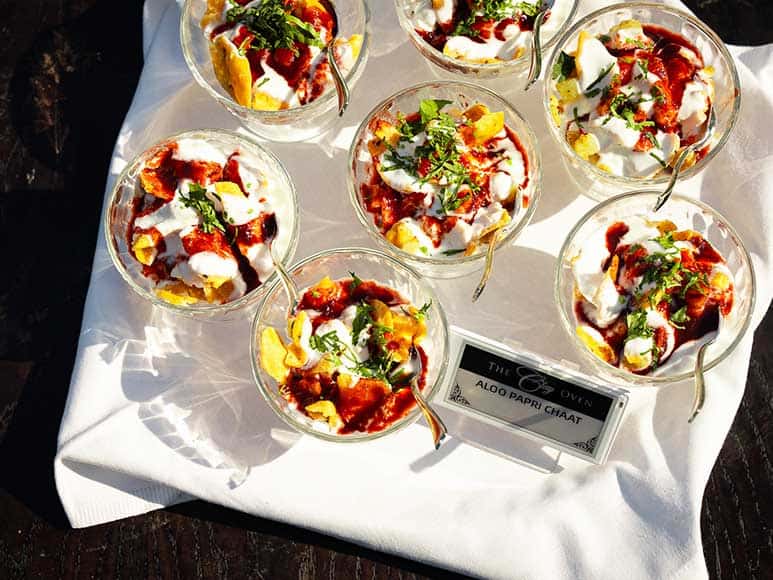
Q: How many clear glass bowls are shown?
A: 7